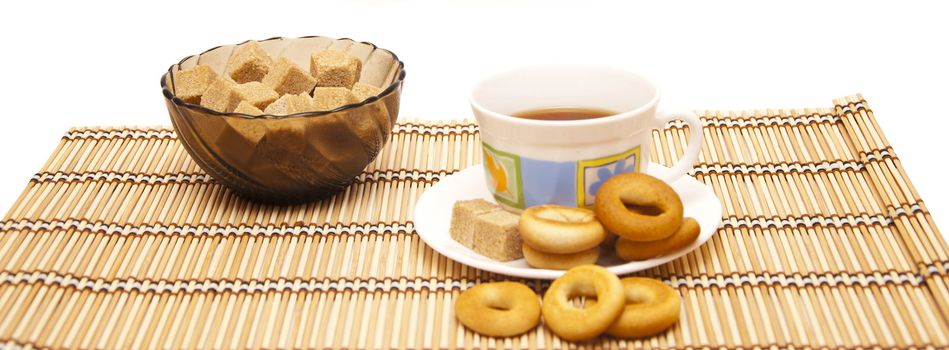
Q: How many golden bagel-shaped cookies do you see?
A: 7